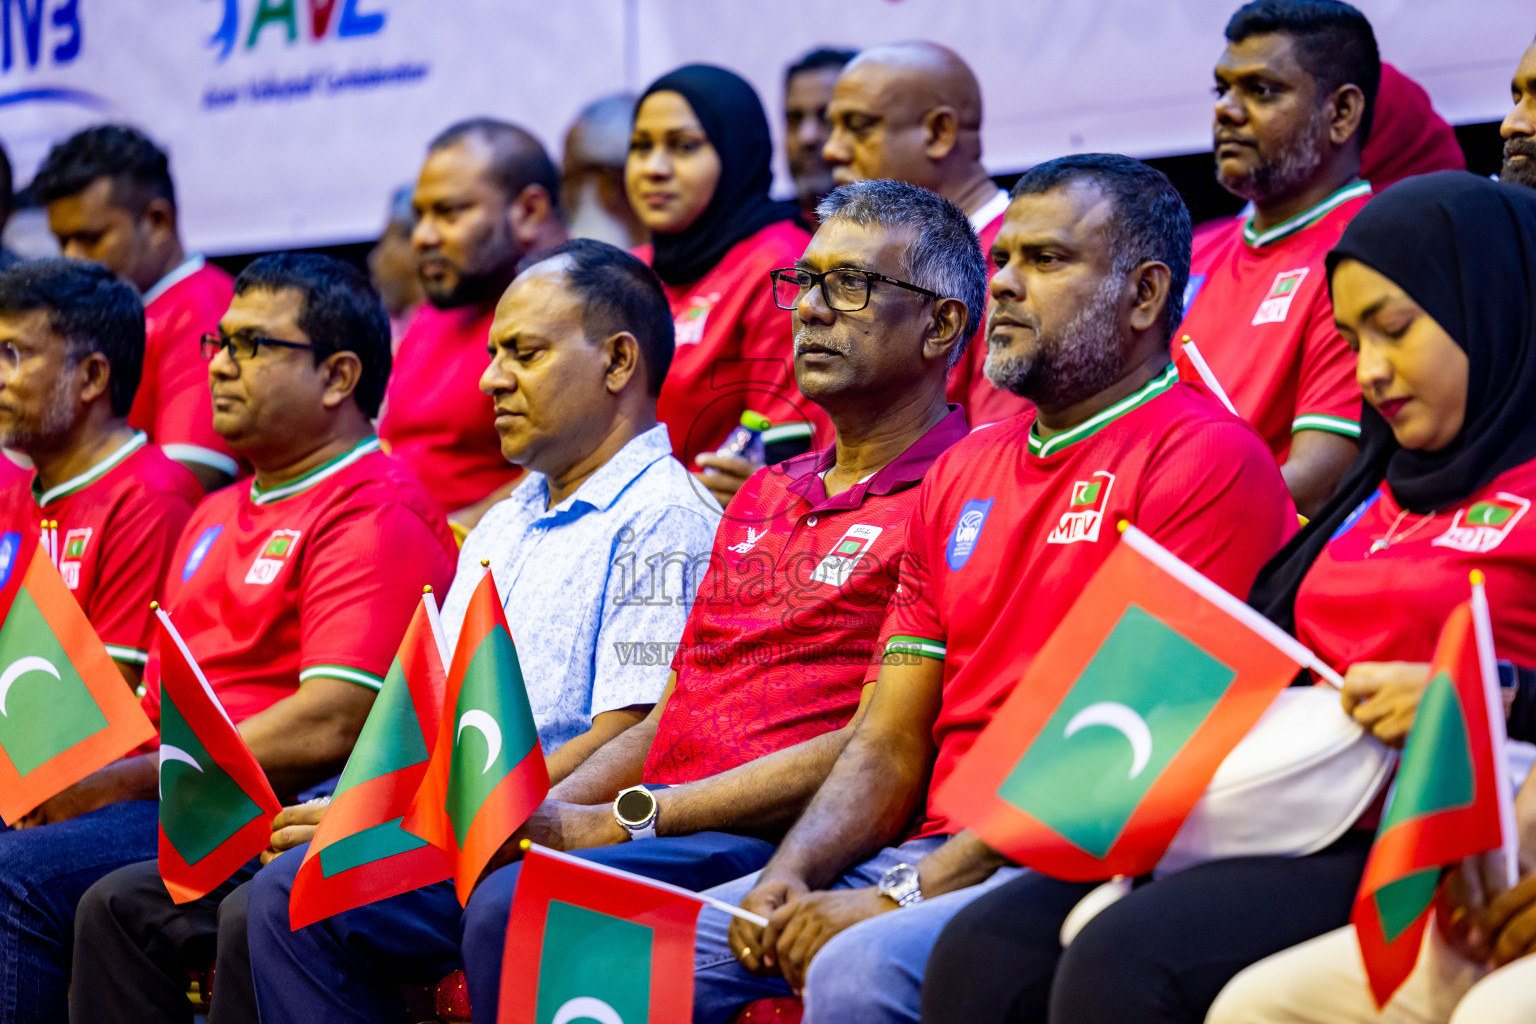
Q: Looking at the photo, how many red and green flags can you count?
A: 7